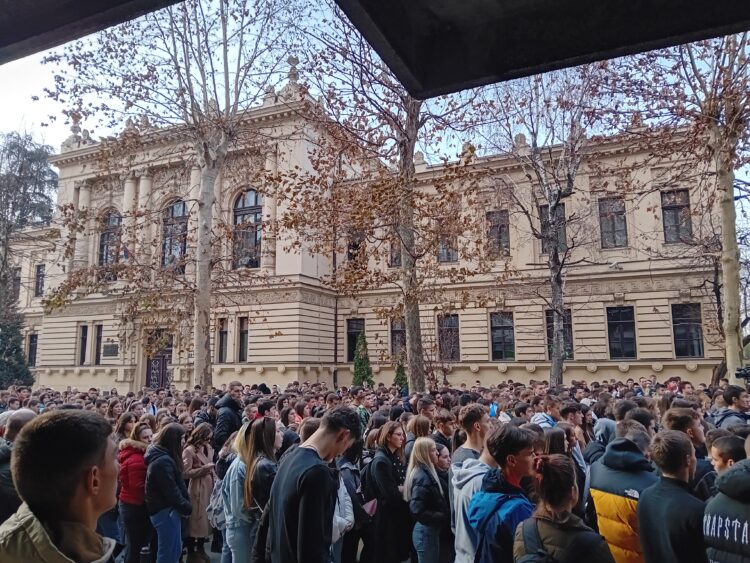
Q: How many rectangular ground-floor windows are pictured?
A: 12